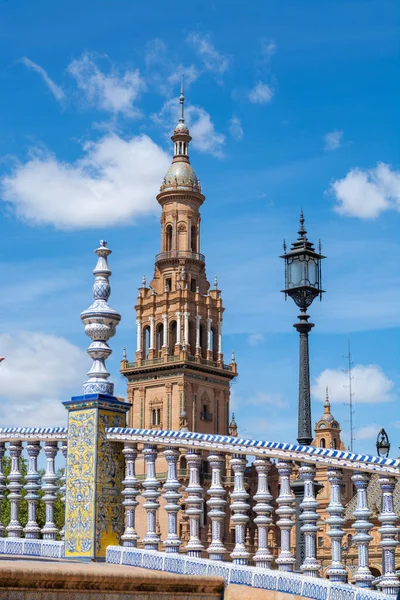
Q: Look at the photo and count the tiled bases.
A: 1